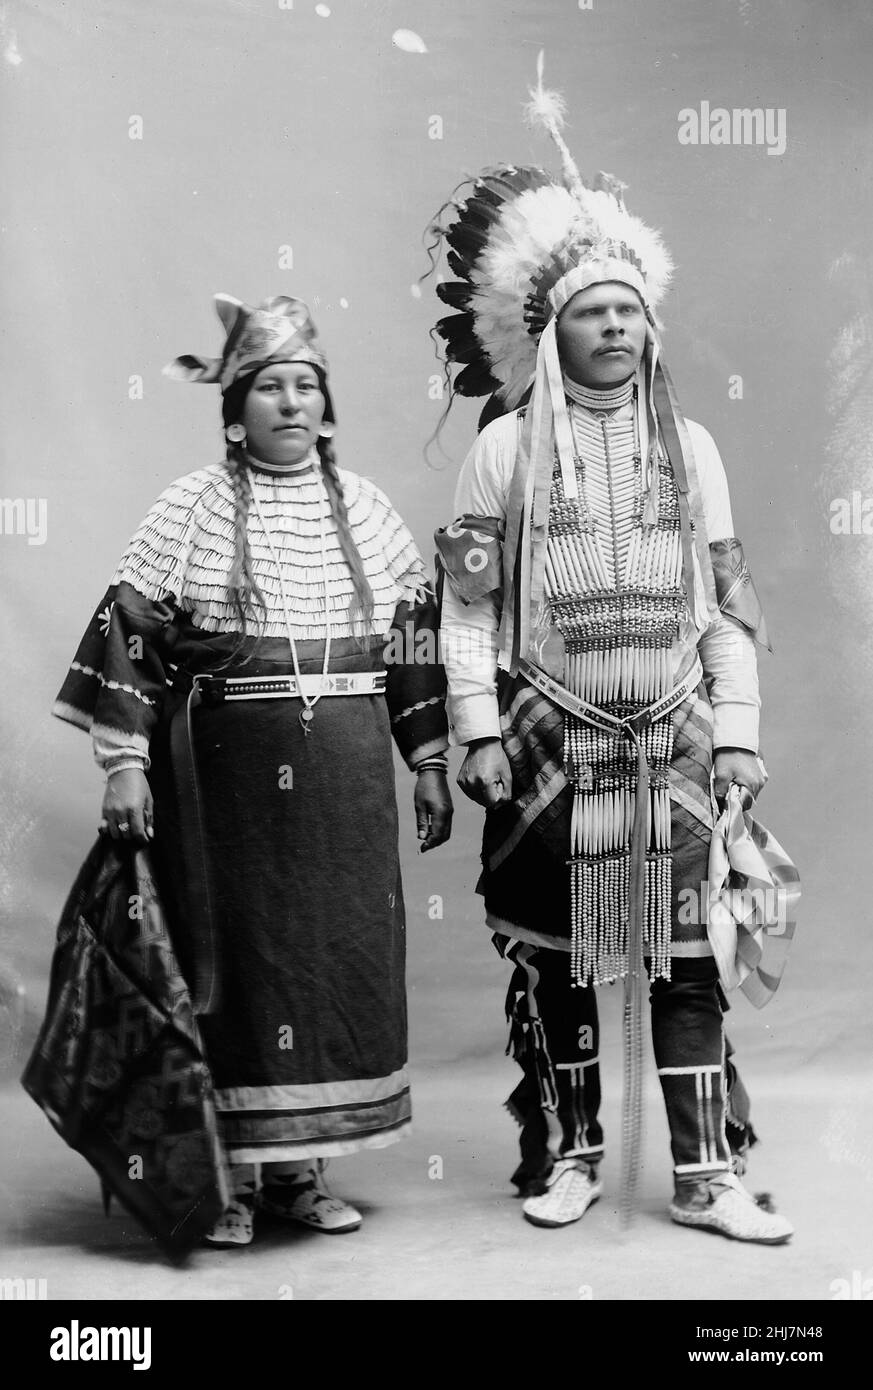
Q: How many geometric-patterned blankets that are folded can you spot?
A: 1